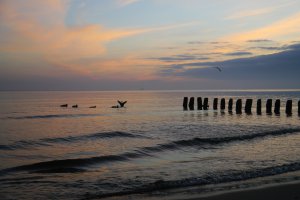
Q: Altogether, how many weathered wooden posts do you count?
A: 14